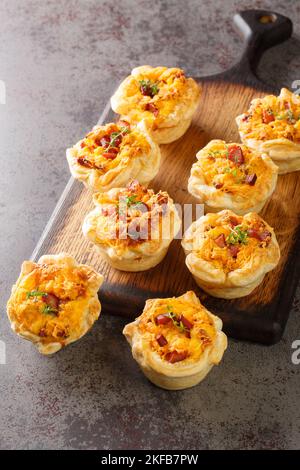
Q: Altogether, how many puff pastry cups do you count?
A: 8